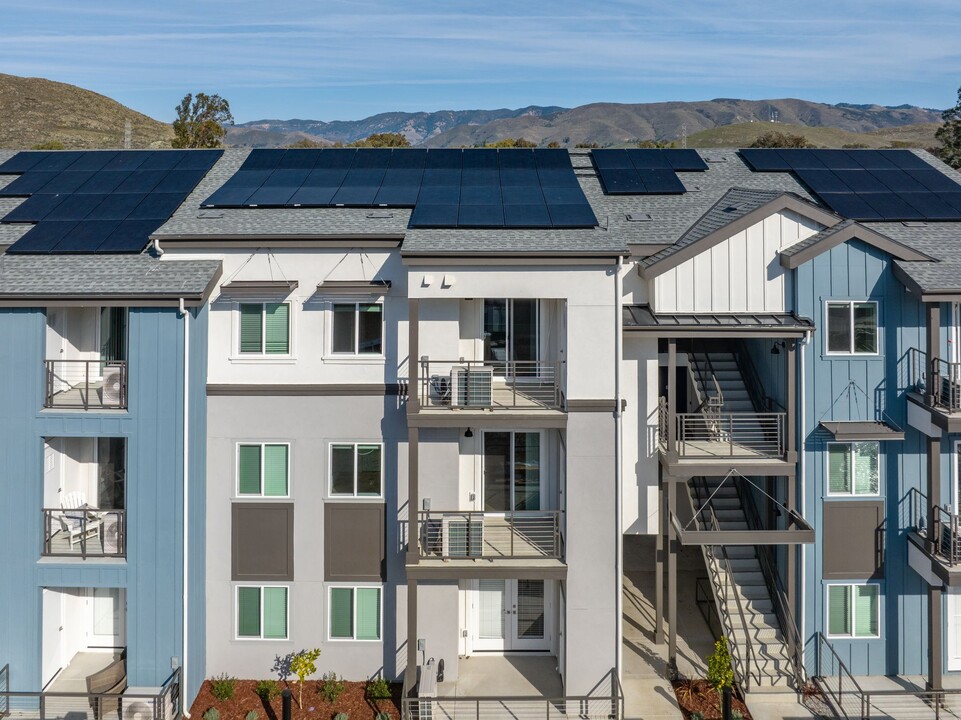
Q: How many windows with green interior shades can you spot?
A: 6